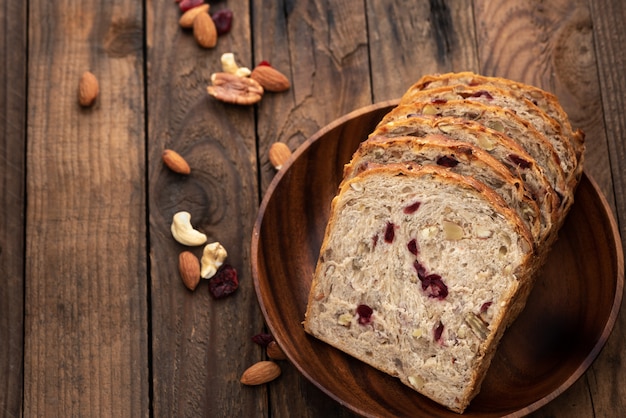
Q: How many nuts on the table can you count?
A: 13